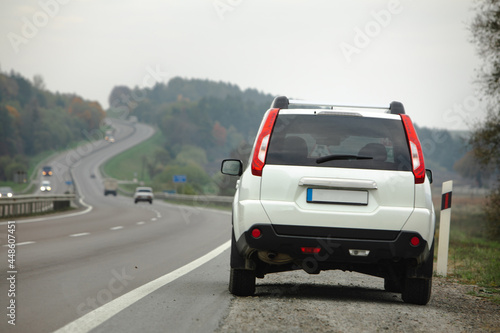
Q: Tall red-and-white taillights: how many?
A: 2